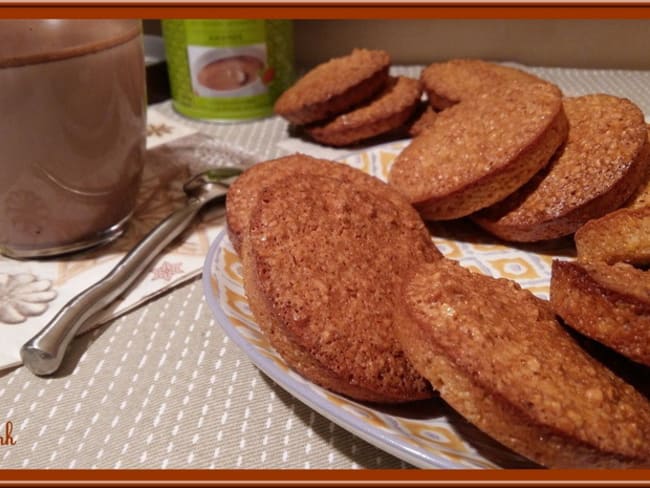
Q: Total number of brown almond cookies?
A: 12